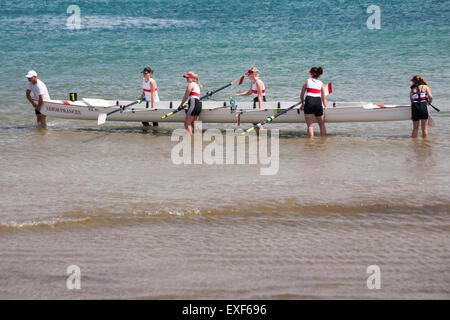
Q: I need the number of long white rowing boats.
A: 1